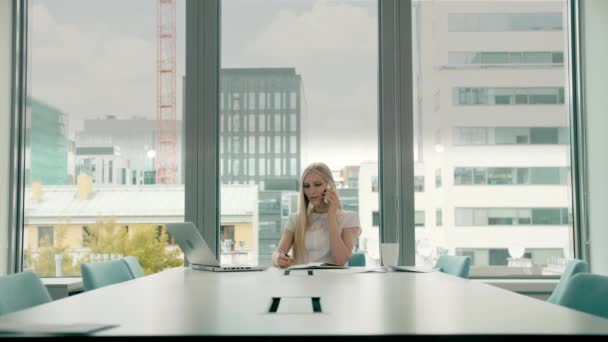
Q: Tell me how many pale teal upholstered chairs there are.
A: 7